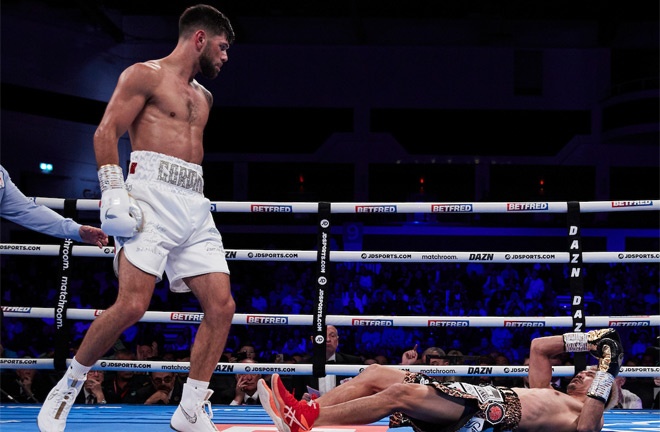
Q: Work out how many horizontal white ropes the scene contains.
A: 4